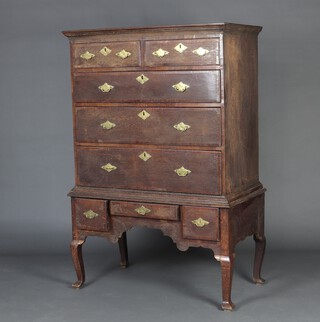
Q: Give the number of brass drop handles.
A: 13